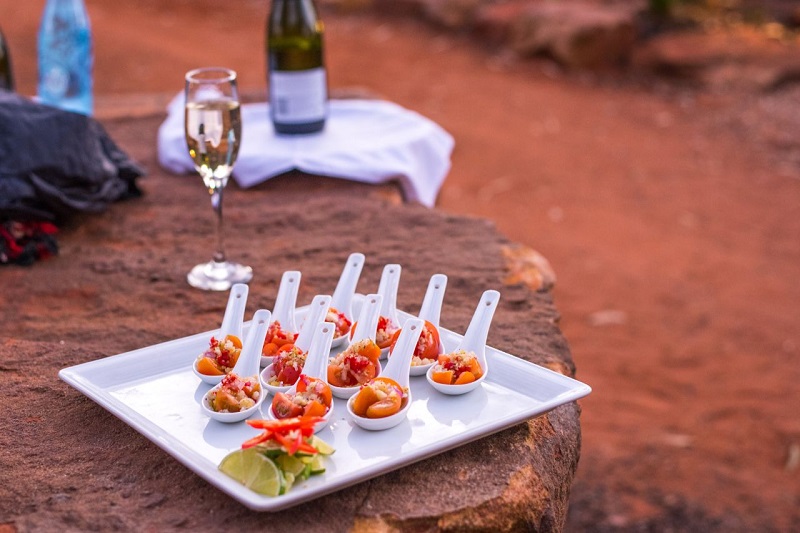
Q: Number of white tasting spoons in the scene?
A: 11